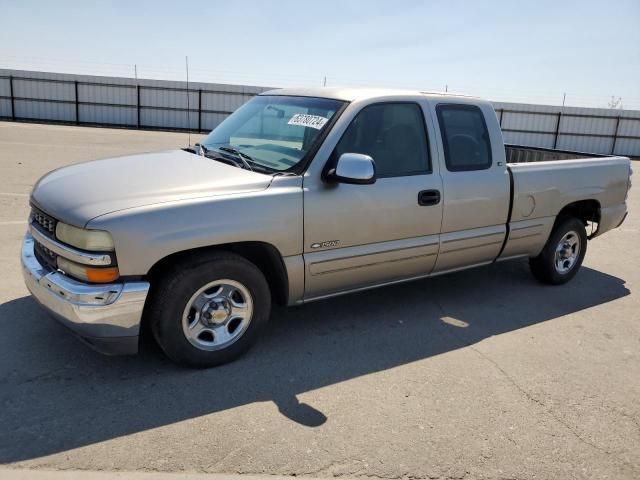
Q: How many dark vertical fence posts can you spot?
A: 7